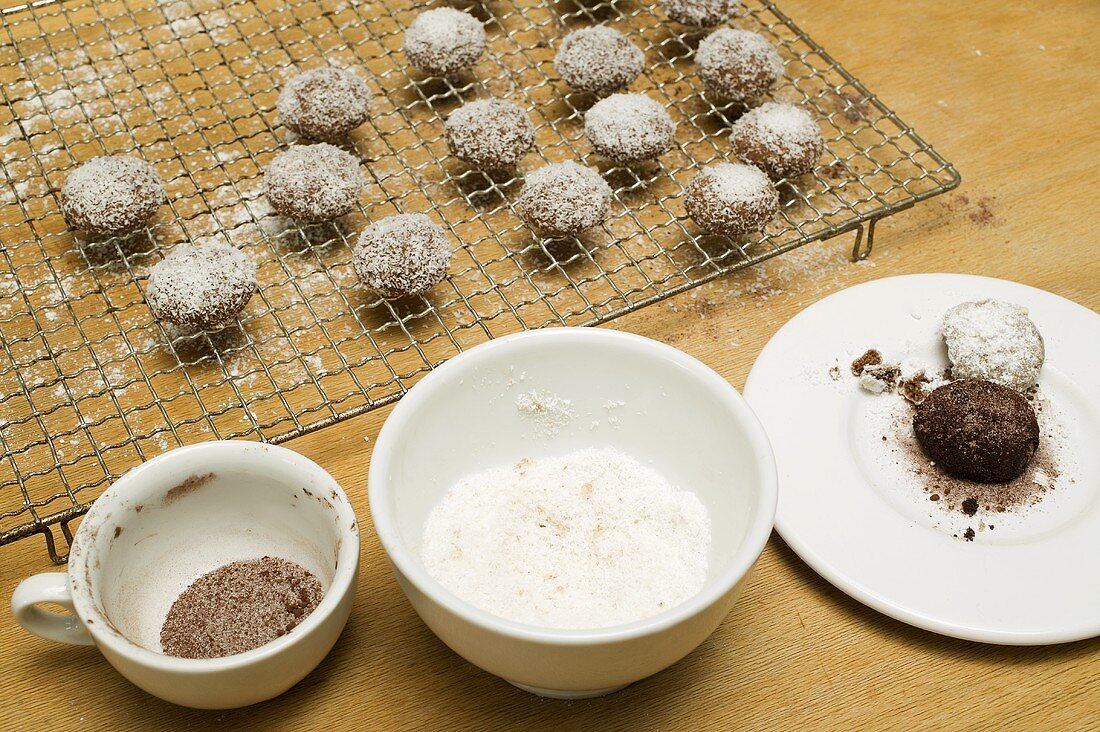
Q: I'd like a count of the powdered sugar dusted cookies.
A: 15